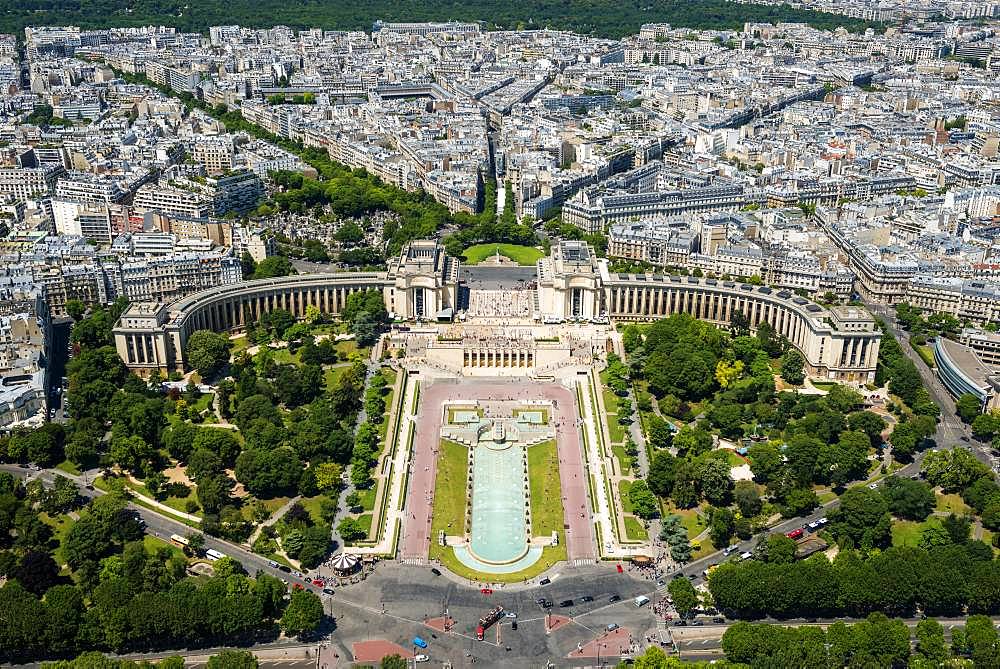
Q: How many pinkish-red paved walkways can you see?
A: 2